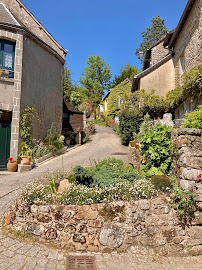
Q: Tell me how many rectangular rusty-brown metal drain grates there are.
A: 1